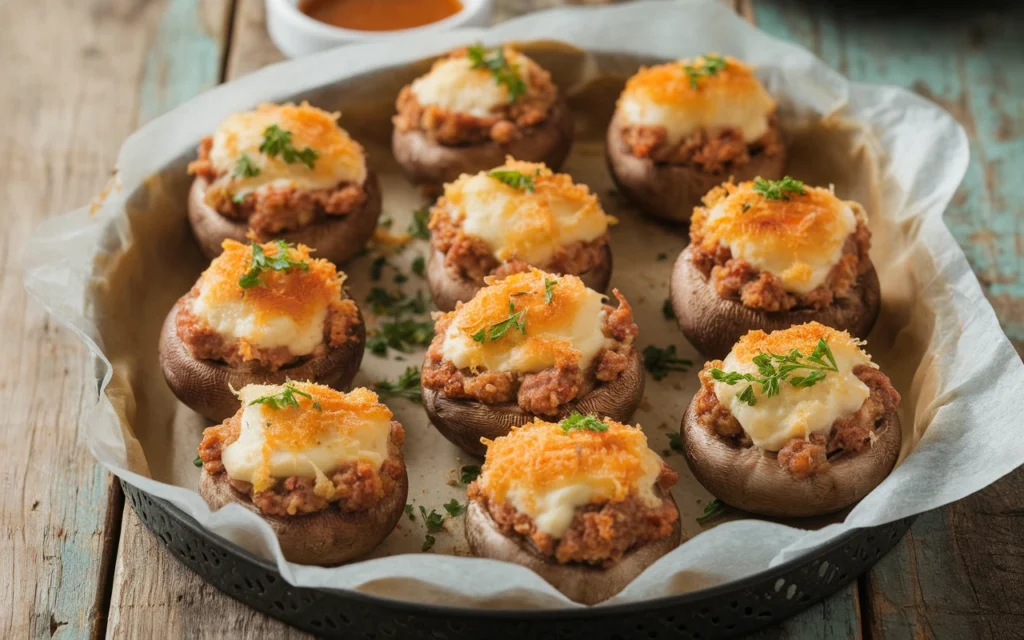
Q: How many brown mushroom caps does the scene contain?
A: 10